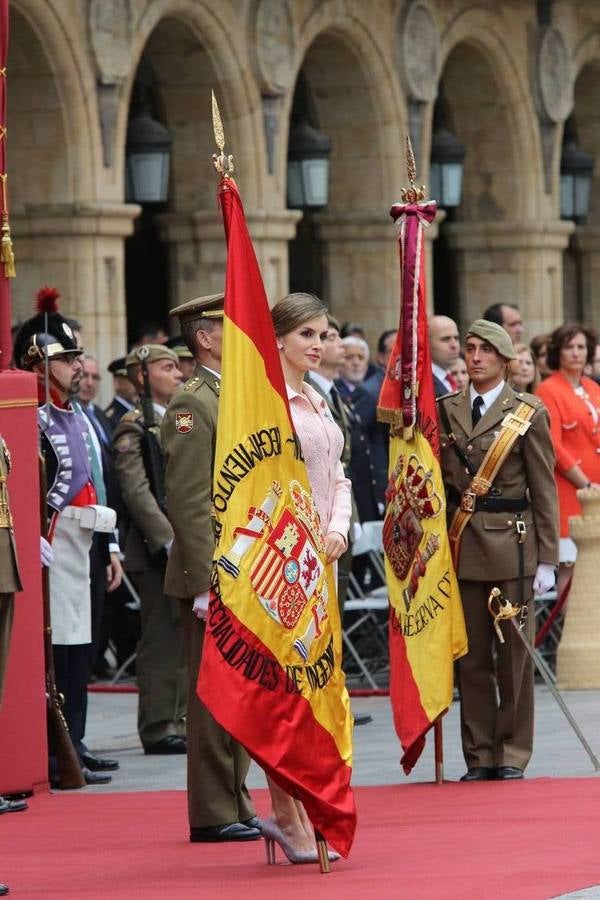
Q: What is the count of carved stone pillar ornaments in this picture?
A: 4